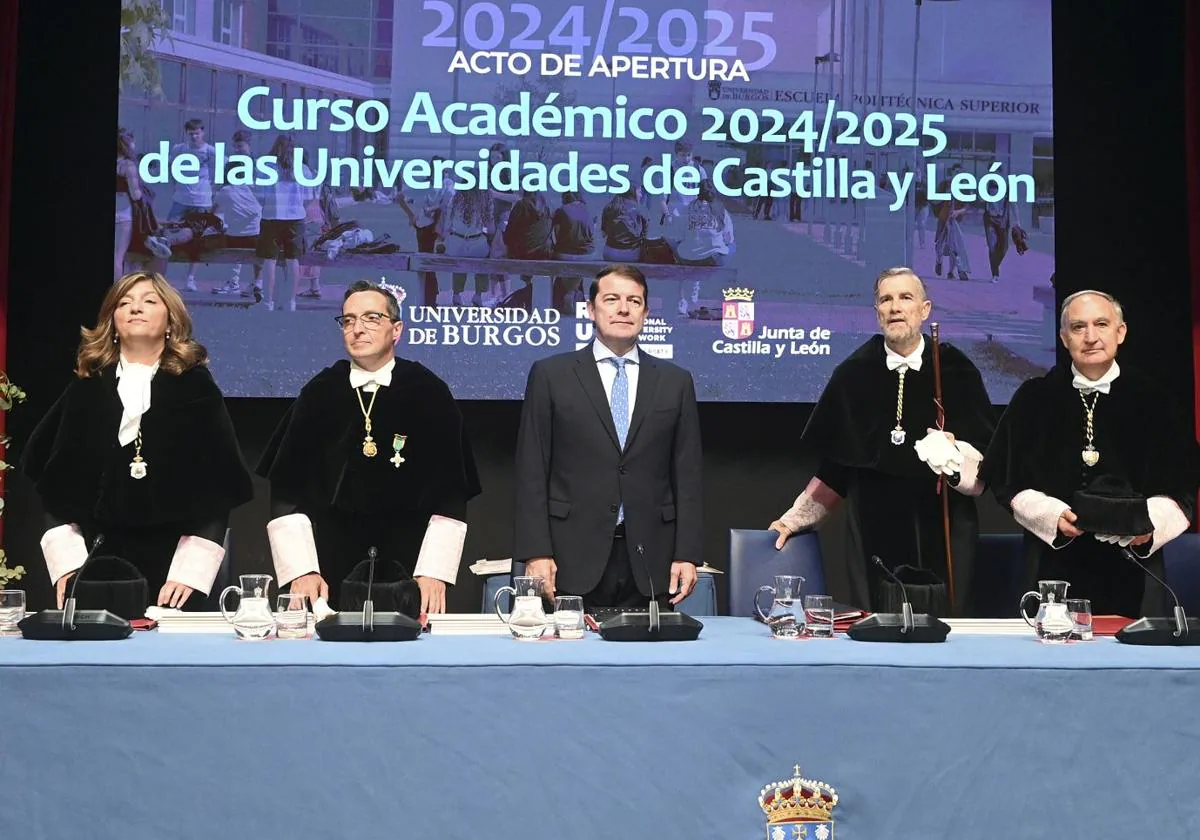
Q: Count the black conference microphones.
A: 5